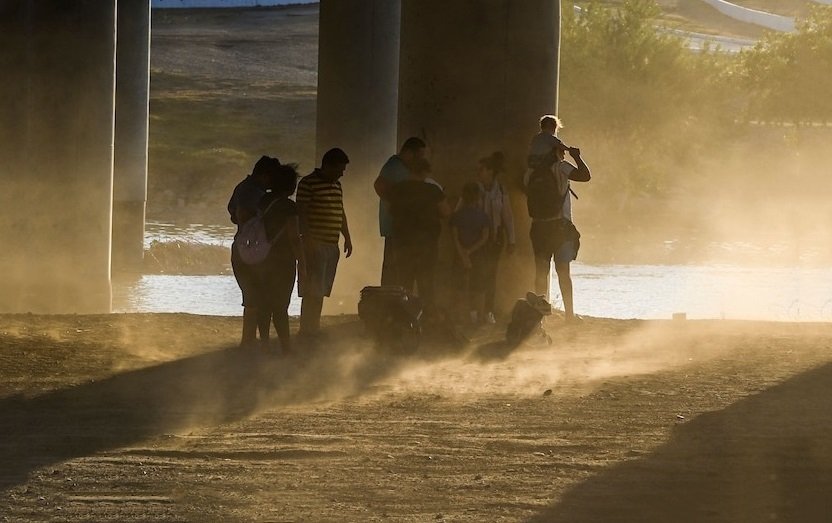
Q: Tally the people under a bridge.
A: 9